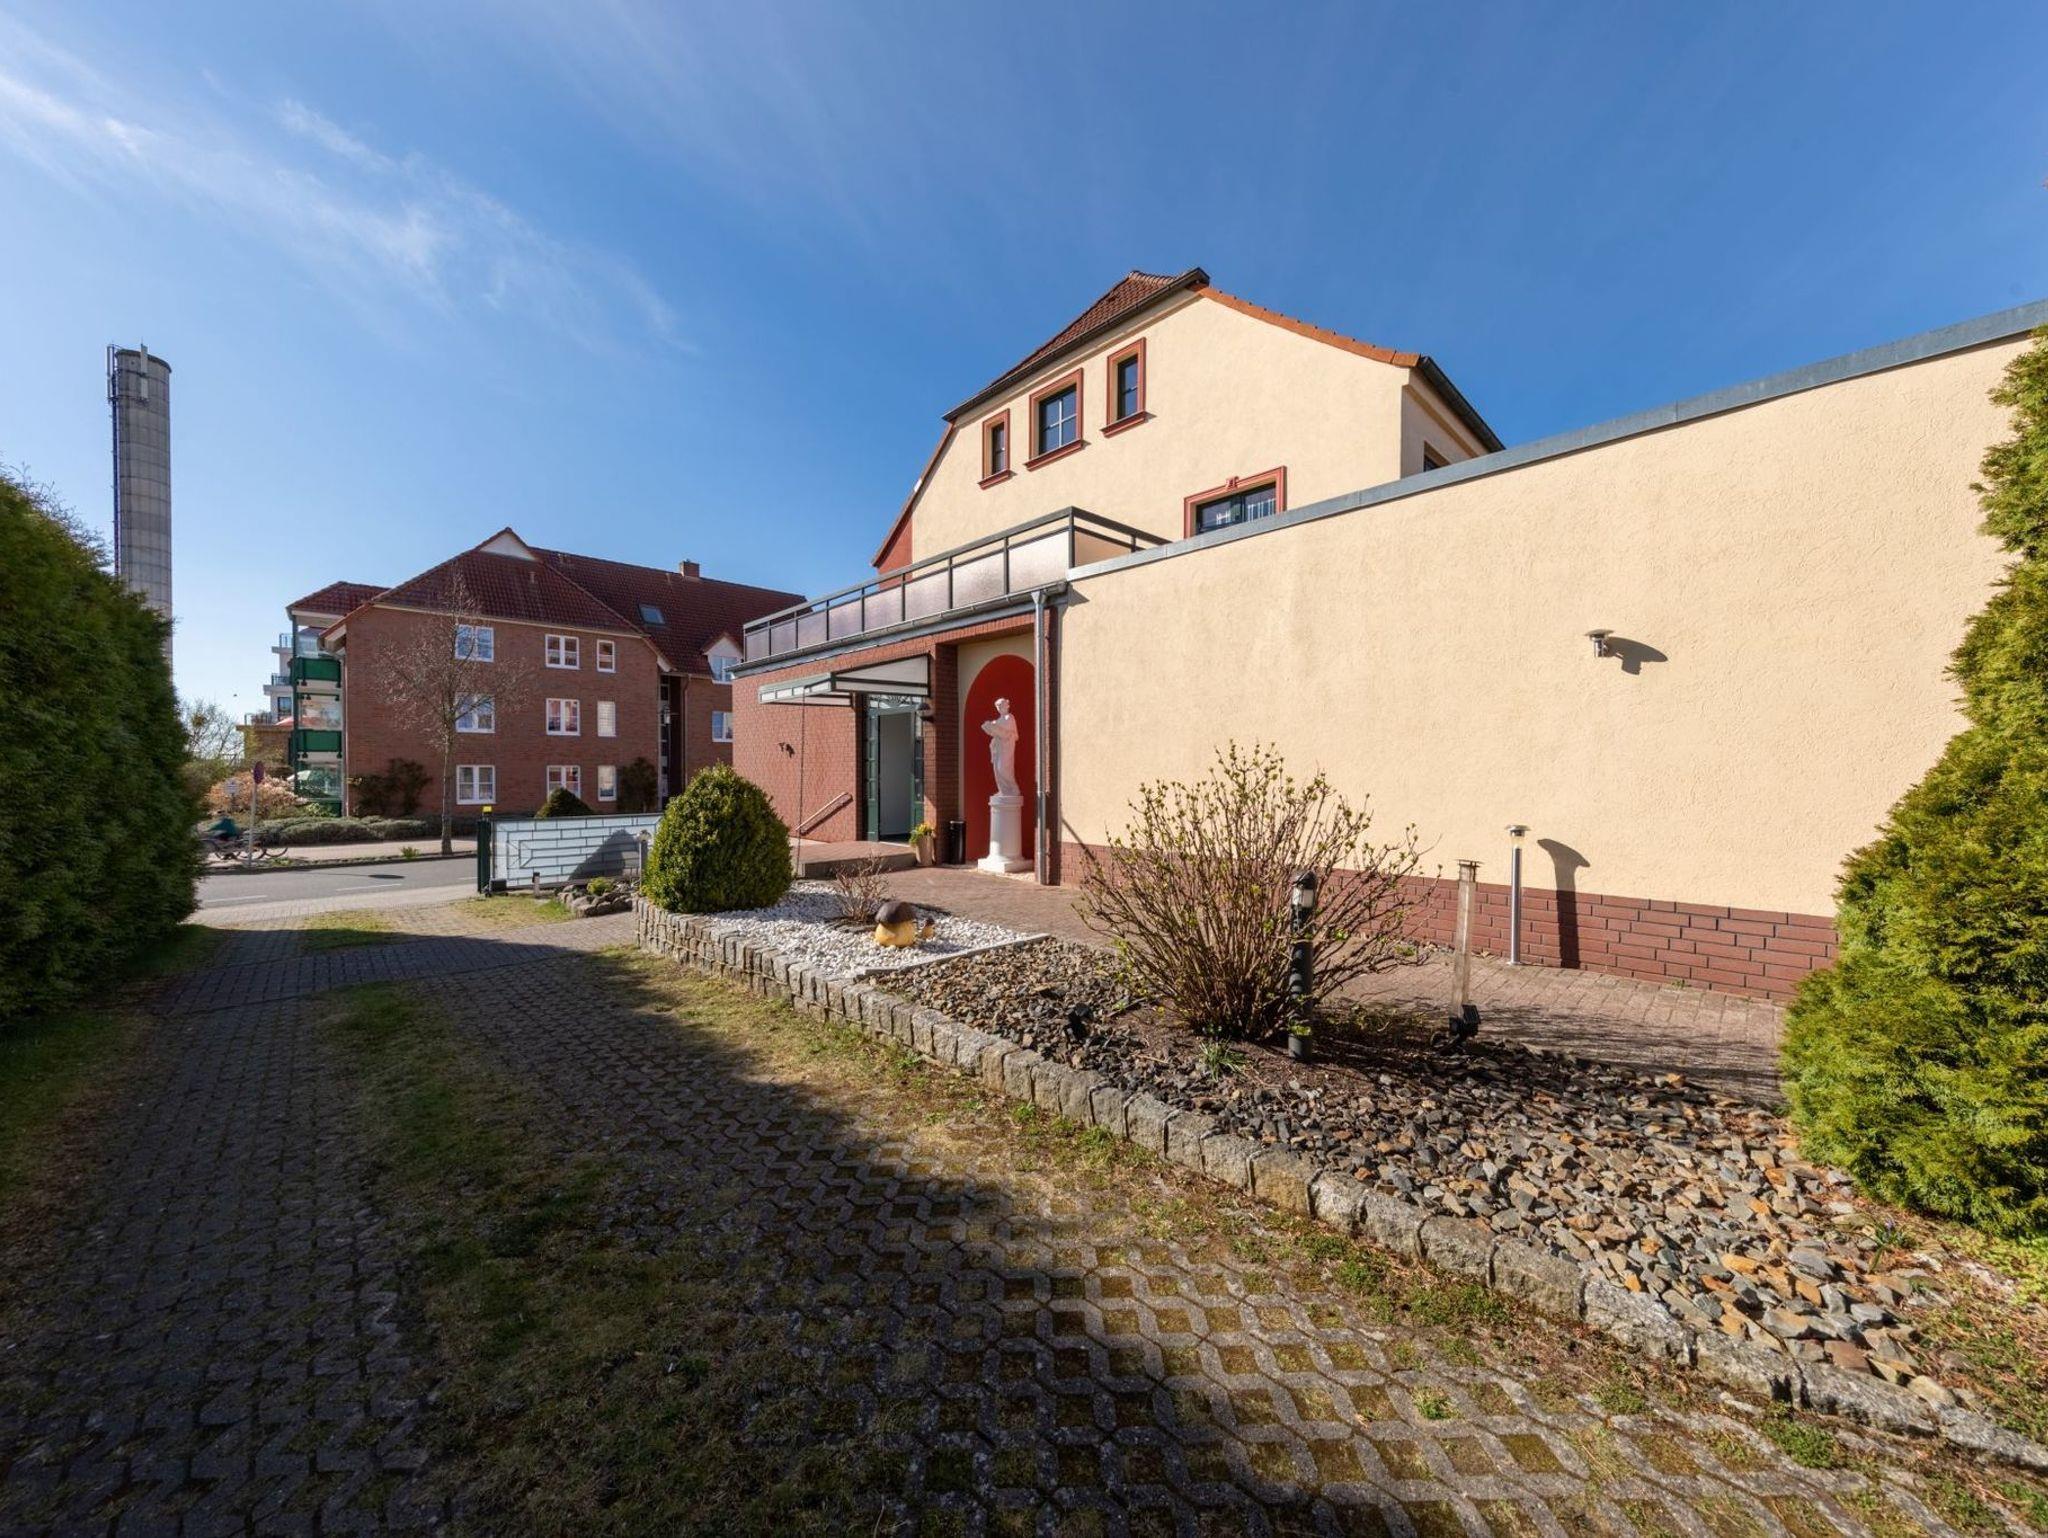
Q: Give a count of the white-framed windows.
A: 11